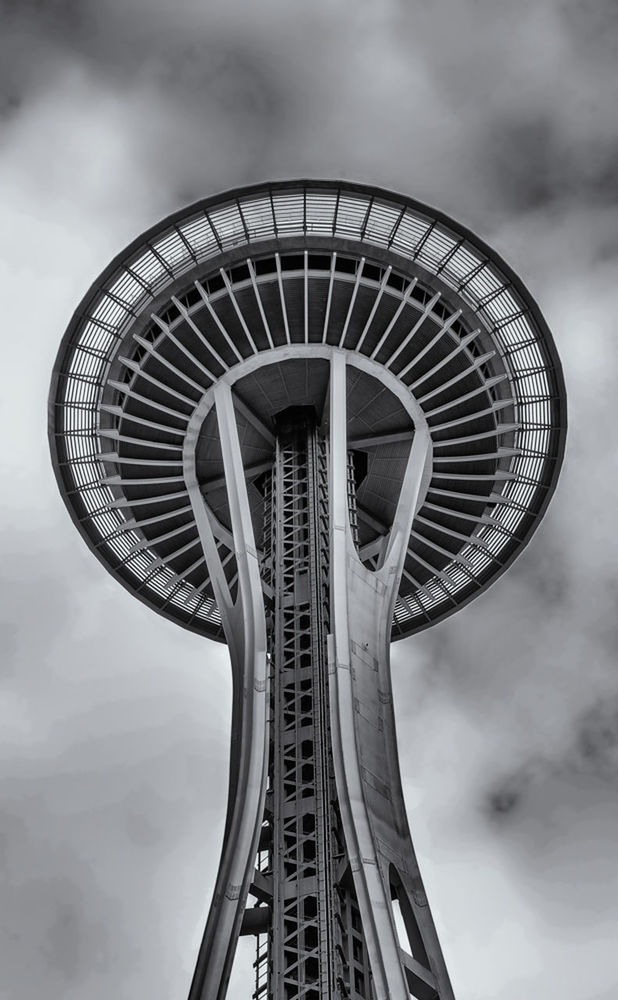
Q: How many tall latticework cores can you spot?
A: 1